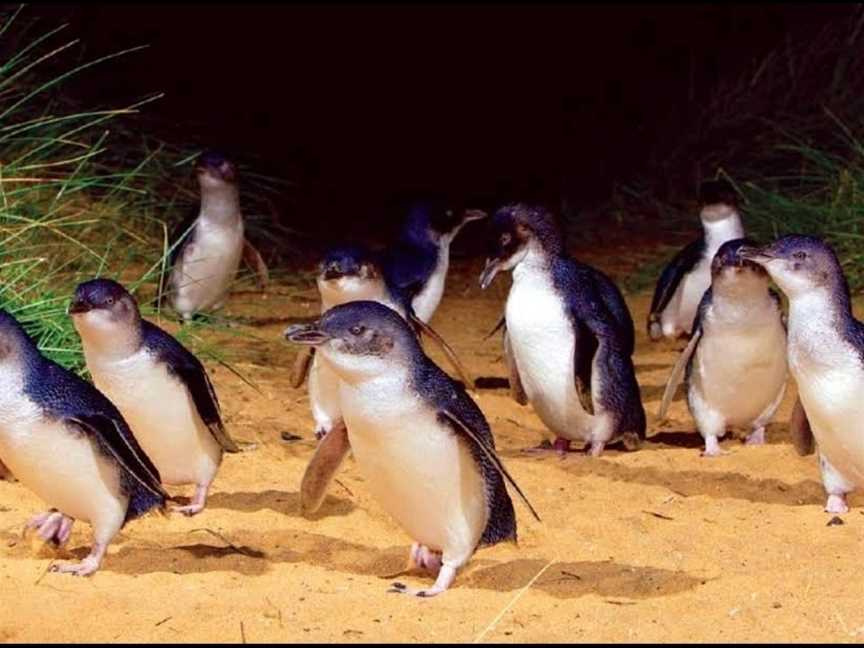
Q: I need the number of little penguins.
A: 10